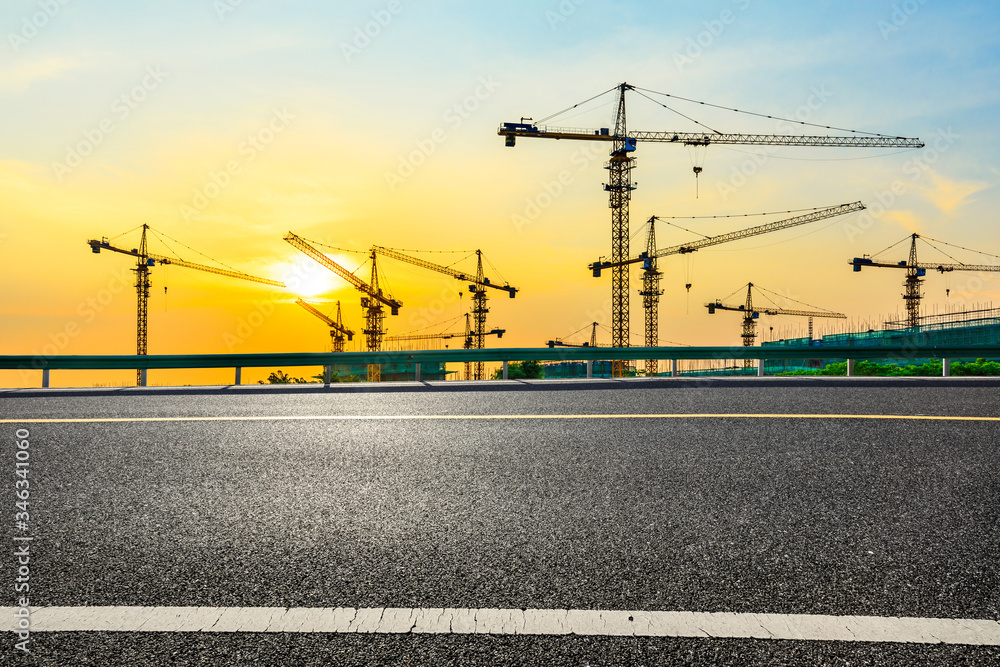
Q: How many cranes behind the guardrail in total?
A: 10